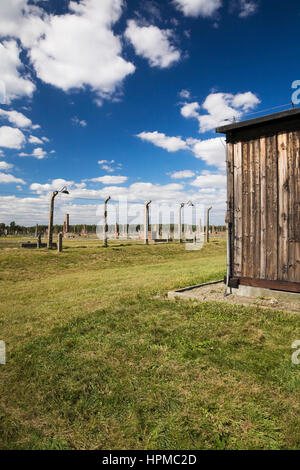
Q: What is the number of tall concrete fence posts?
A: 5